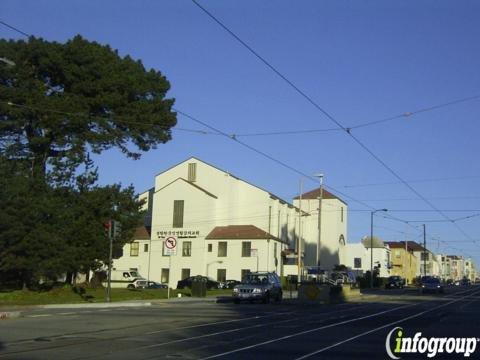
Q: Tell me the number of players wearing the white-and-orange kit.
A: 0